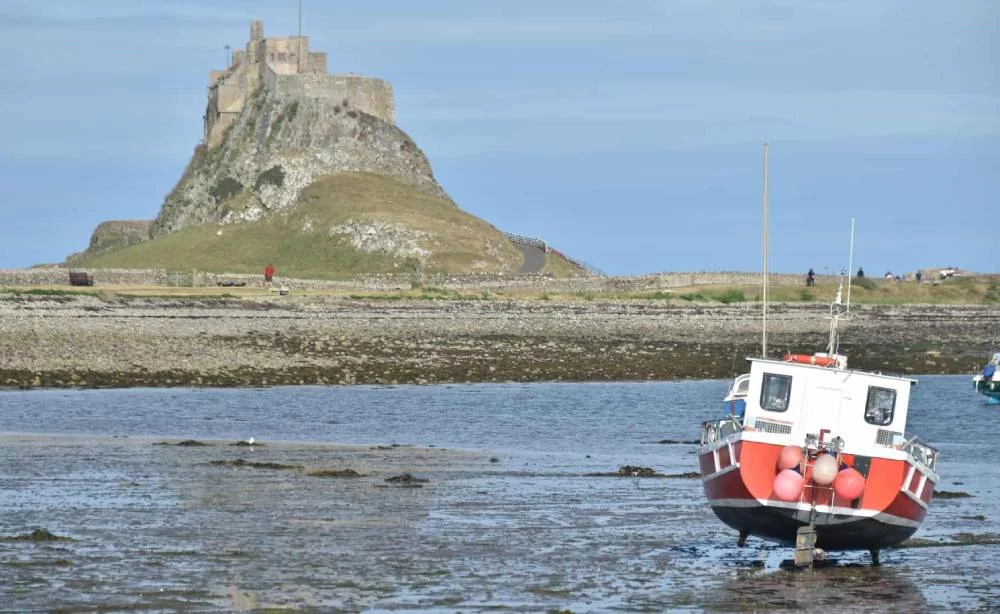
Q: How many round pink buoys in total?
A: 3